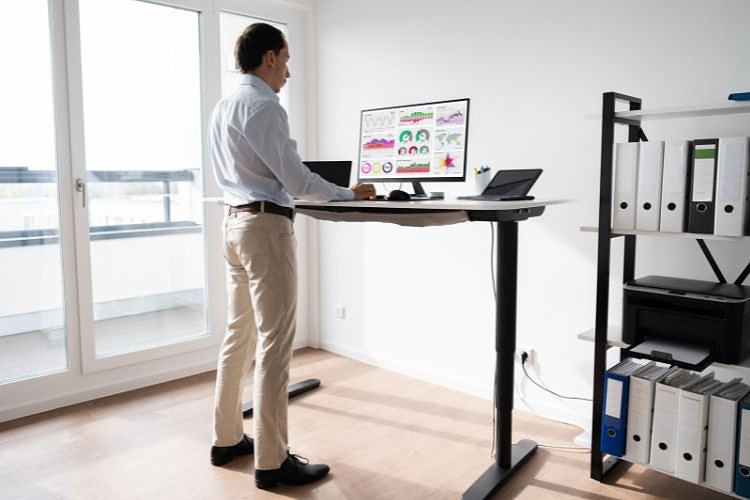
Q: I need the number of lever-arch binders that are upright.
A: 11